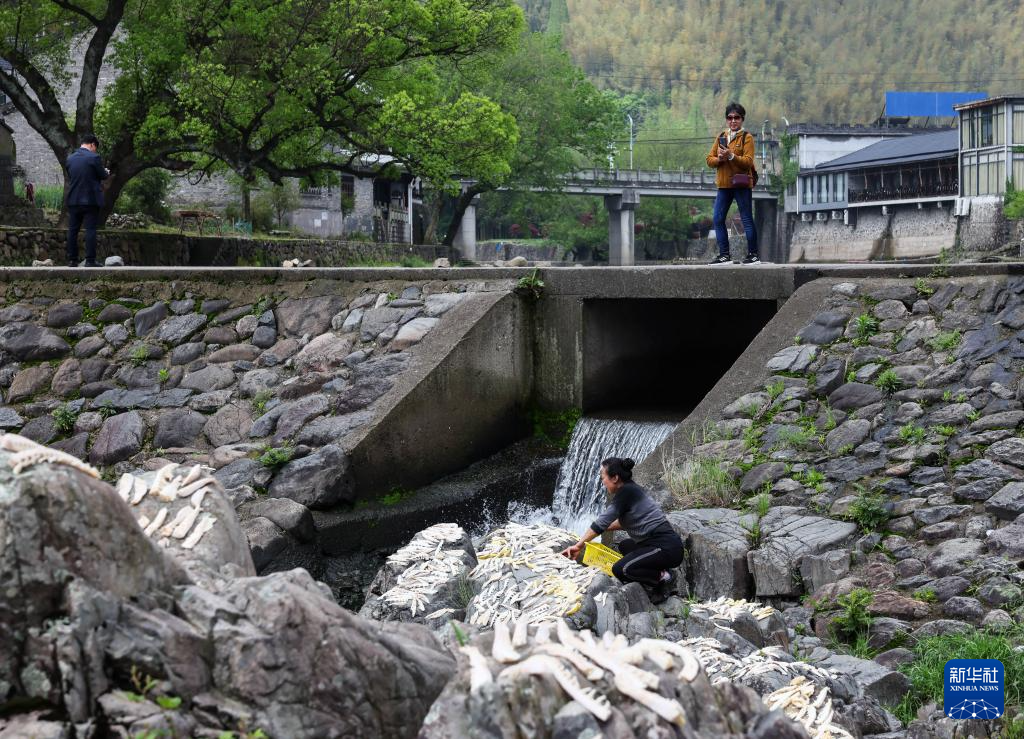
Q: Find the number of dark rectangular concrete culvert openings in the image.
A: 1